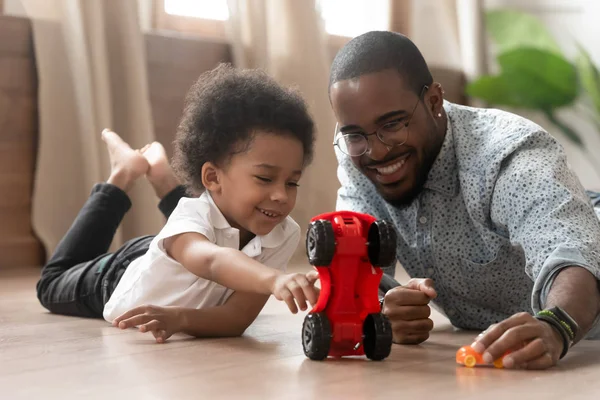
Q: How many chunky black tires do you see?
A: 4